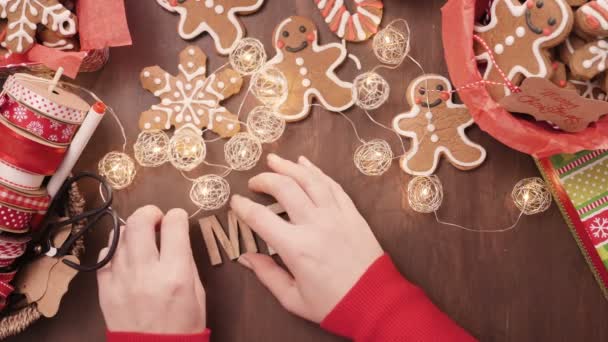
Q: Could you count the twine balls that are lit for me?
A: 13